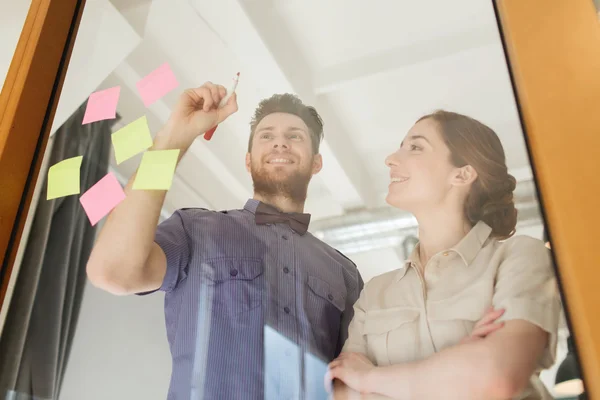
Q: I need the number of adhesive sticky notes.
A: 6